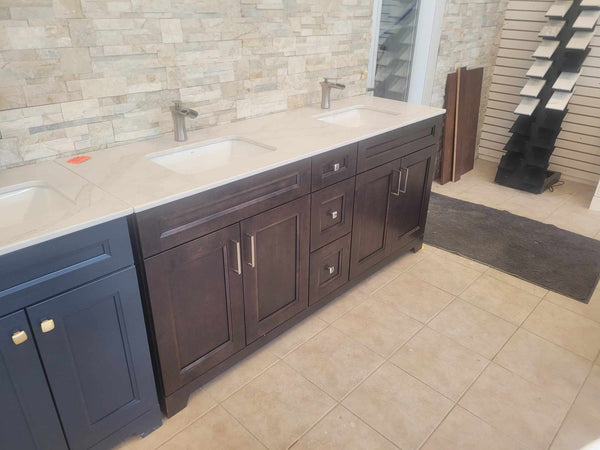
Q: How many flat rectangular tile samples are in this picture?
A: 11